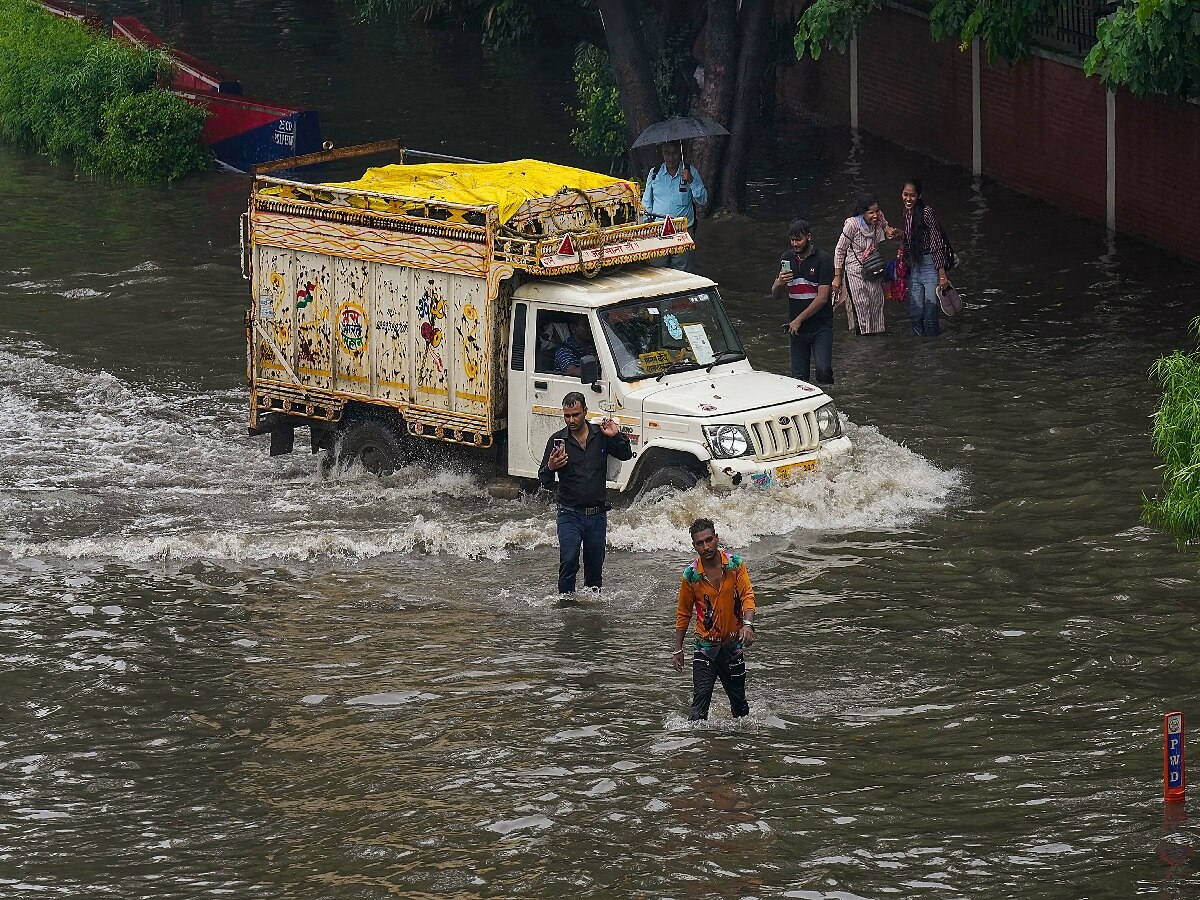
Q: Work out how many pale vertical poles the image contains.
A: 3